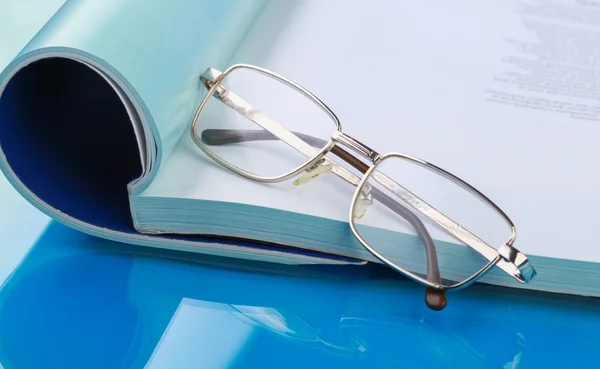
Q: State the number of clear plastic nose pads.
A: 2